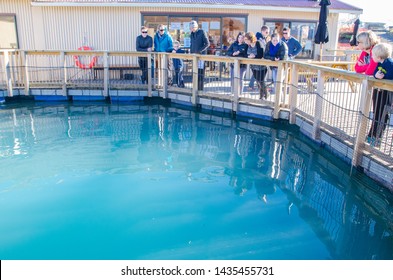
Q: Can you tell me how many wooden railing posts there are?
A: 12